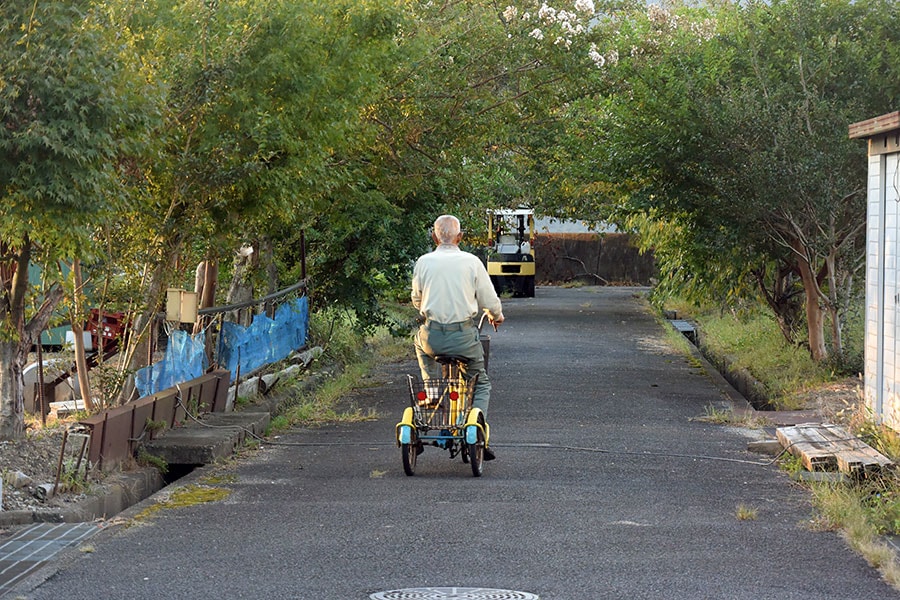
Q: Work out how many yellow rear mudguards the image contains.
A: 2